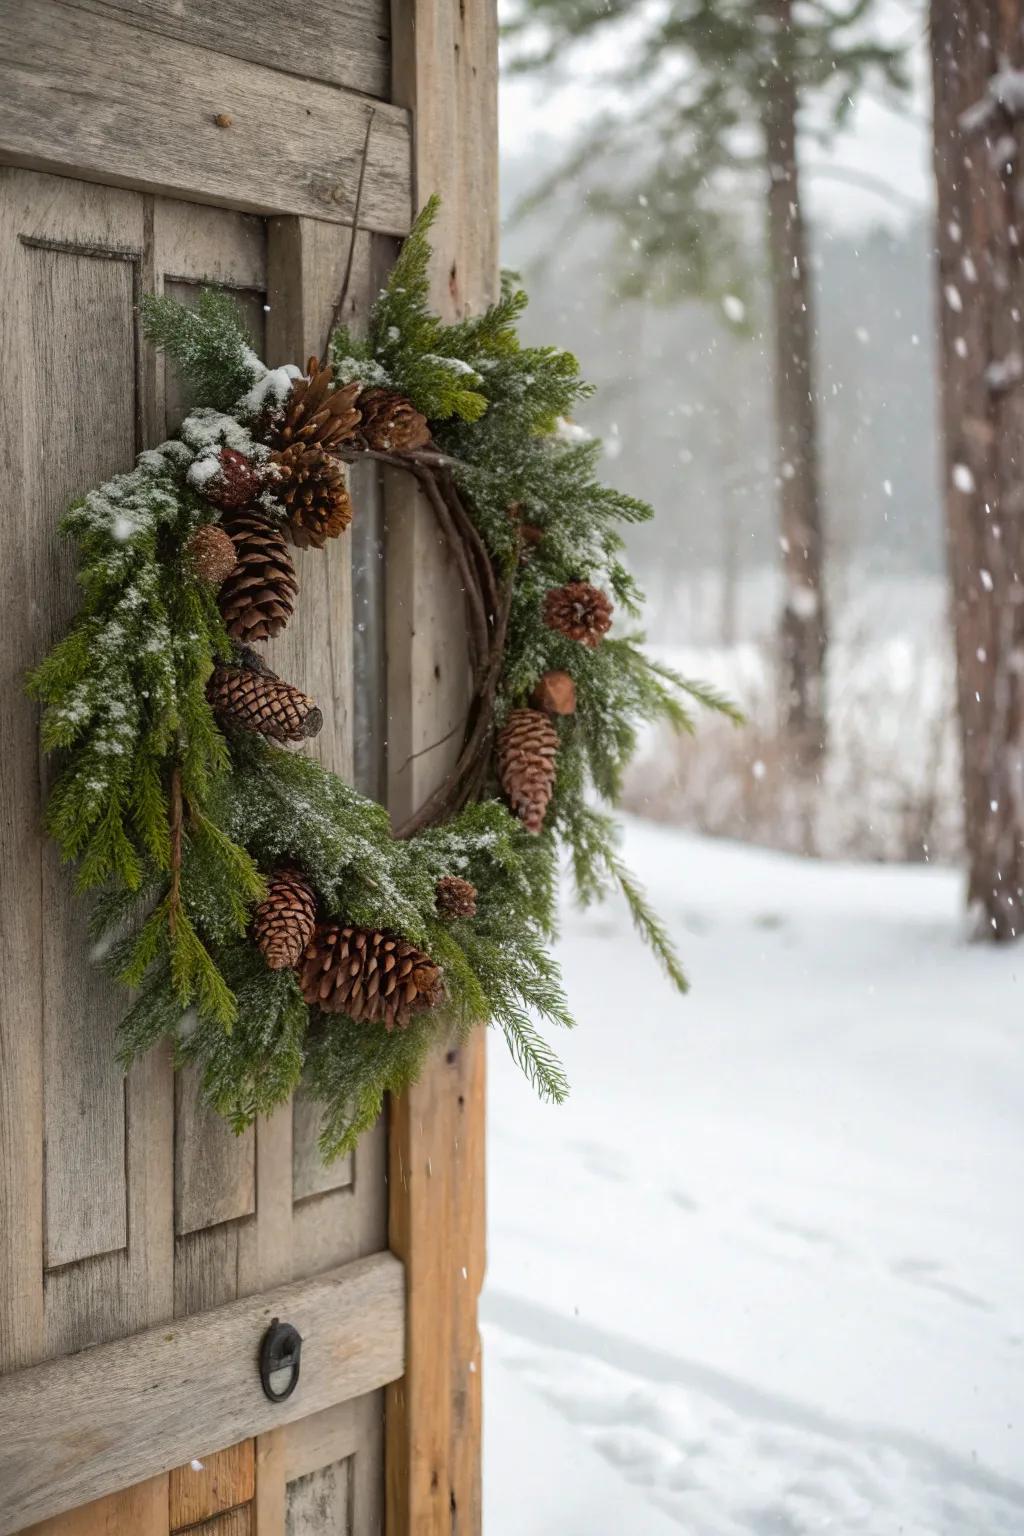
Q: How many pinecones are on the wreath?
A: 10